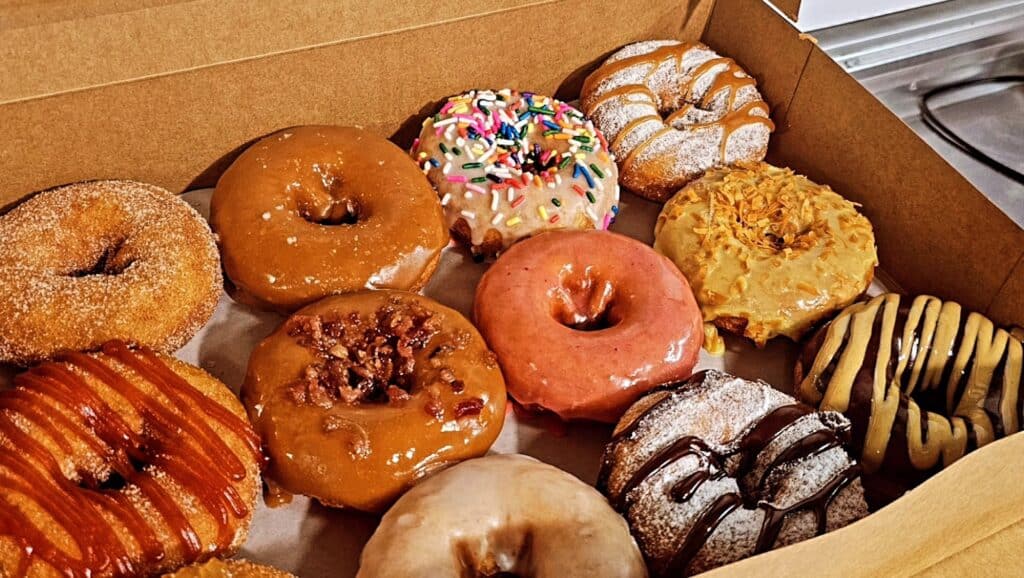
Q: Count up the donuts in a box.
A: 12